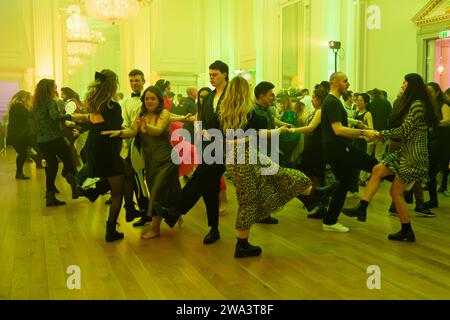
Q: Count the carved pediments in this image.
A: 1